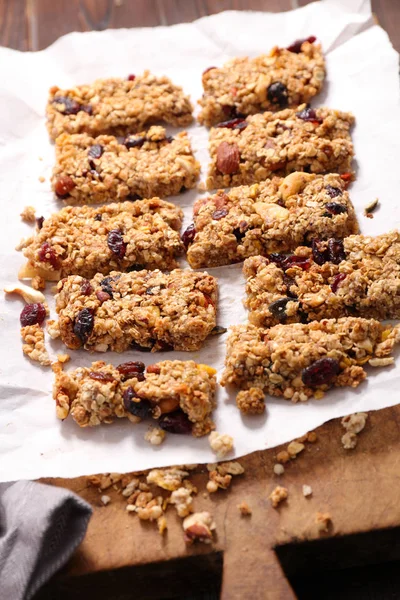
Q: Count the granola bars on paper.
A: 10